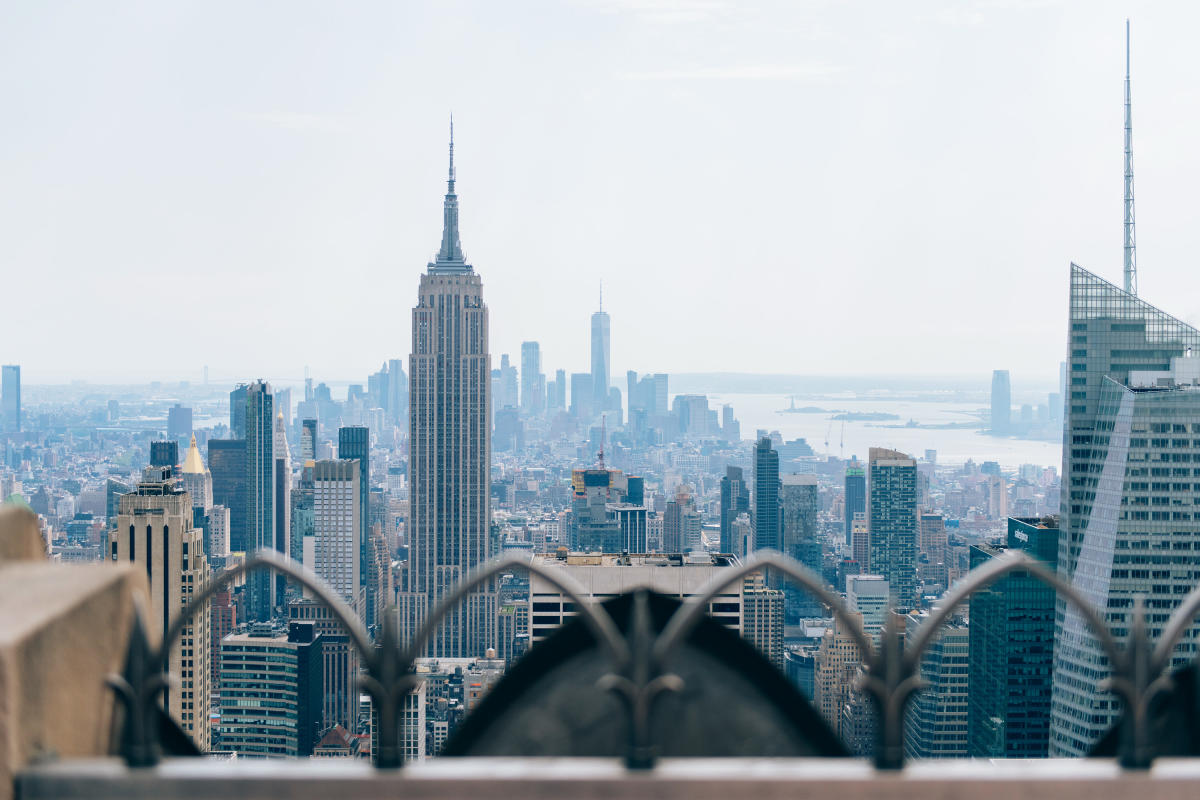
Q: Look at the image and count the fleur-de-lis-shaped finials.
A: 5